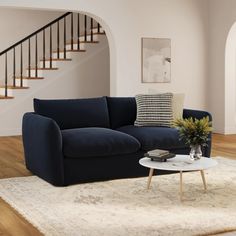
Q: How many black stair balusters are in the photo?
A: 14